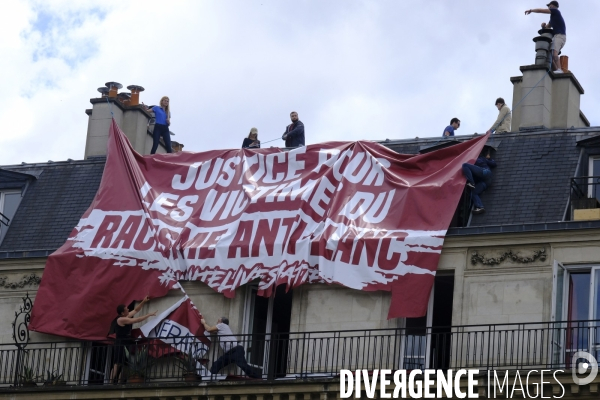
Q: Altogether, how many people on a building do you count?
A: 9